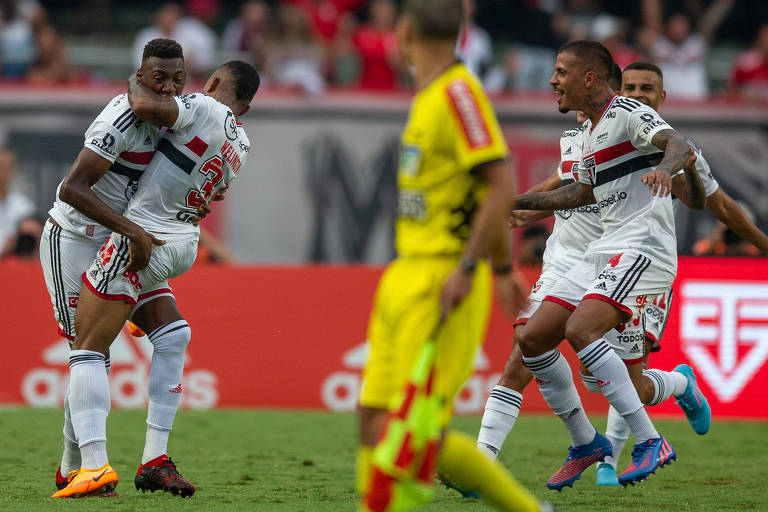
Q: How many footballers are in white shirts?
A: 5